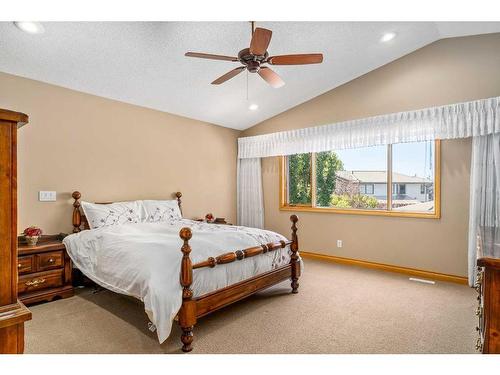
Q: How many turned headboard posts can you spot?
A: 2